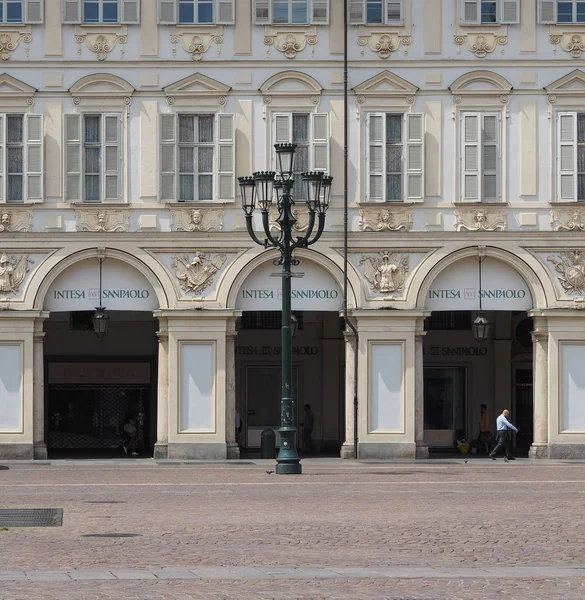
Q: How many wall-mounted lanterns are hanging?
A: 3